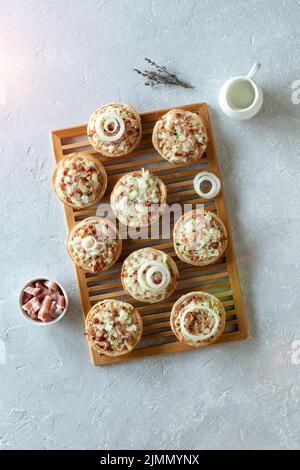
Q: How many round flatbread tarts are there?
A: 9